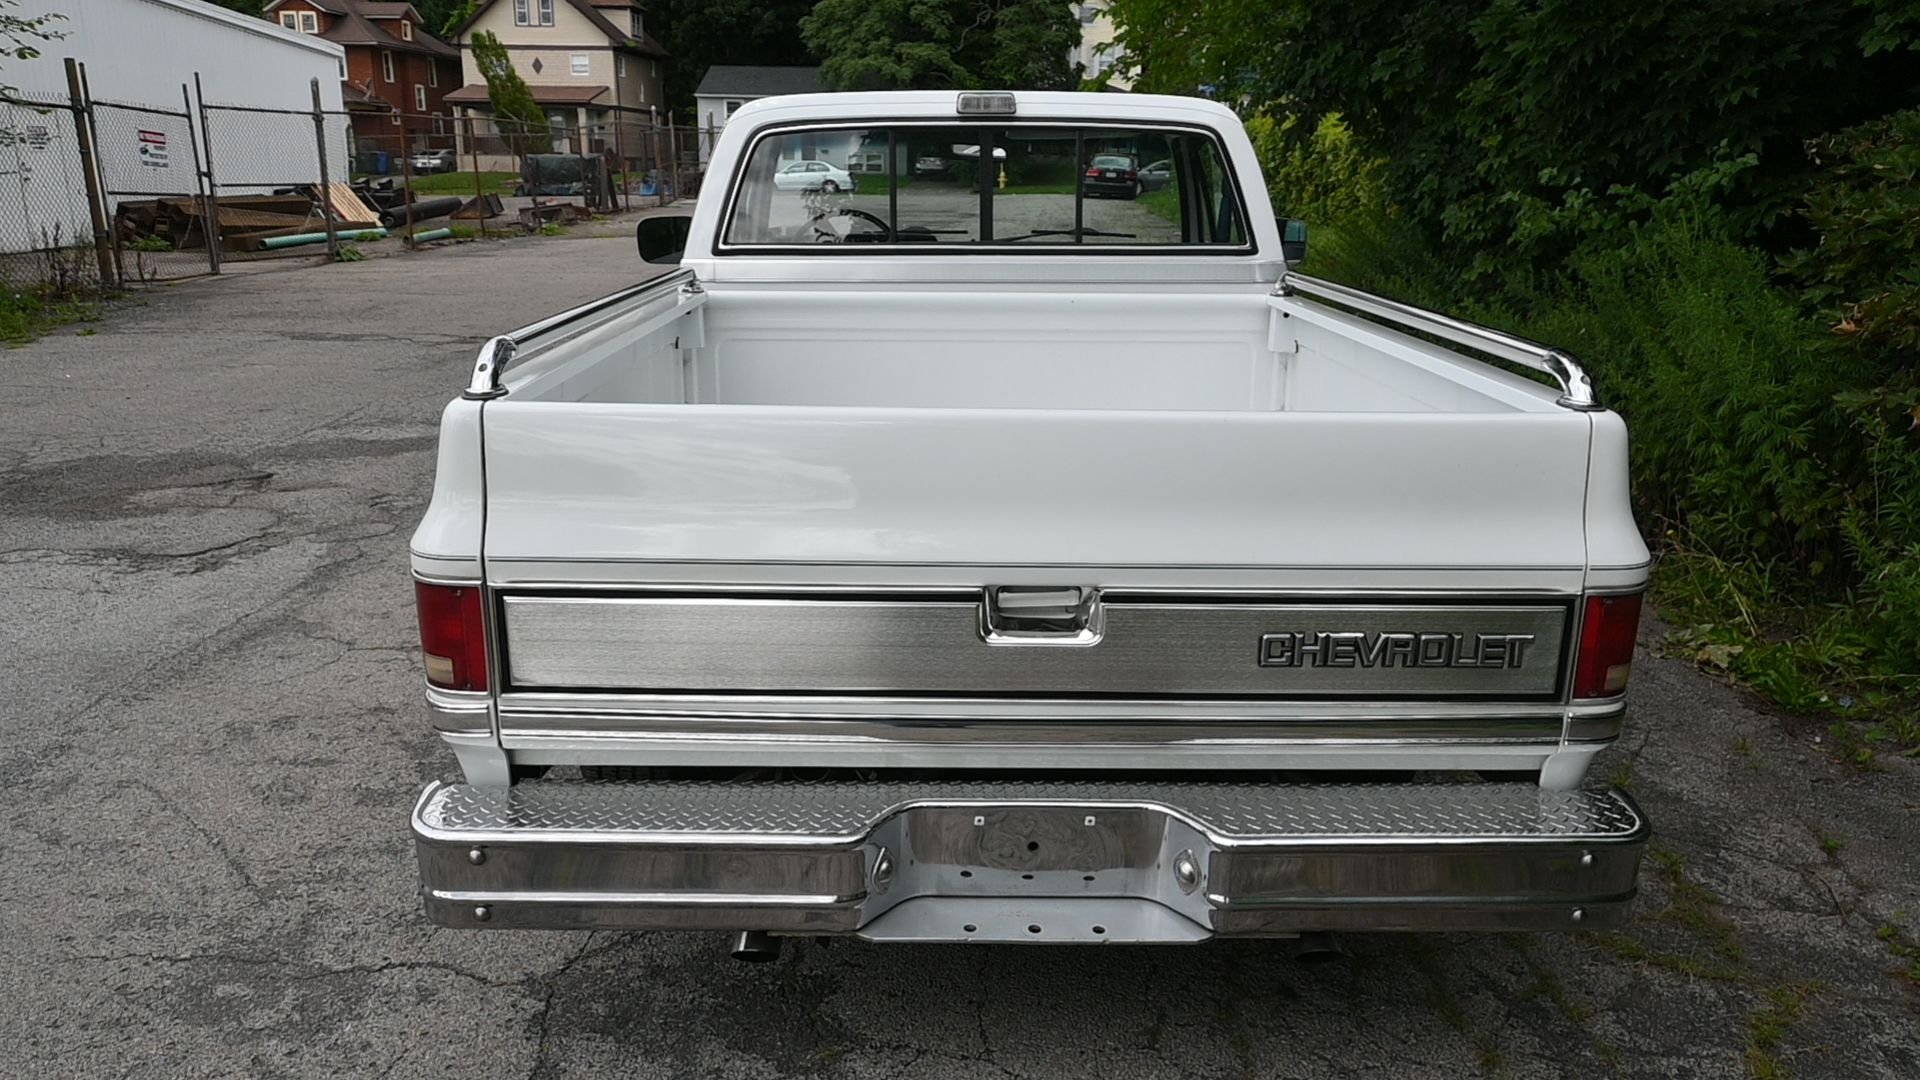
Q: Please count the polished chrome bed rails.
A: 2